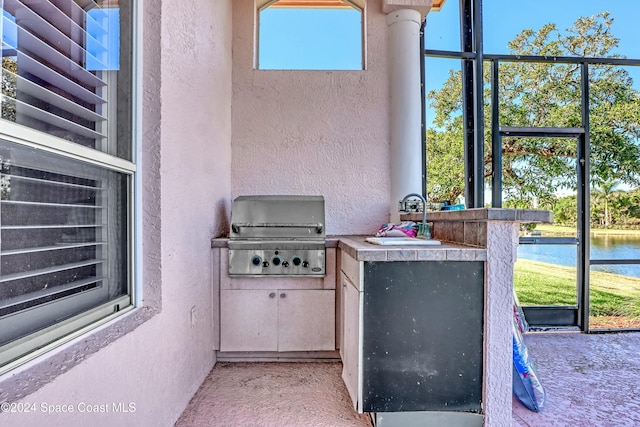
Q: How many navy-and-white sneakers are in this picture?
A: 0